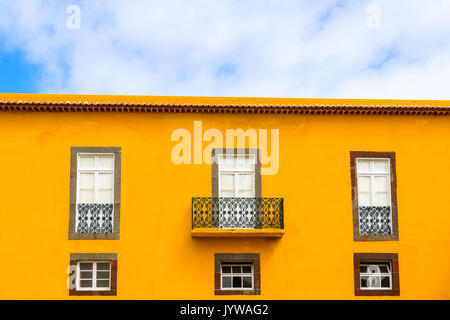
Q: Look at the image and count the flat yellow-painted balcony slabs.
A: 1